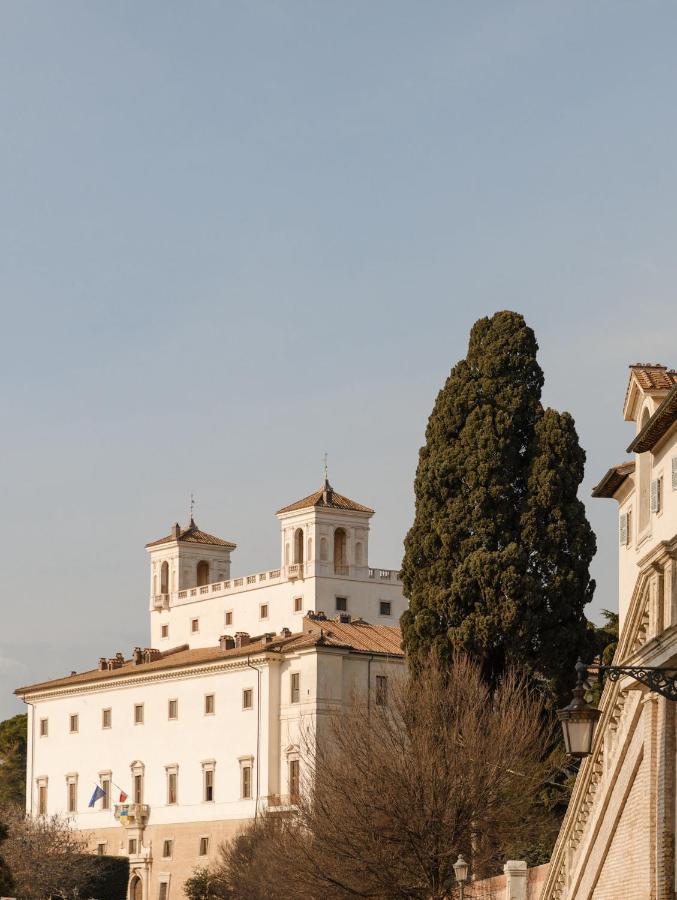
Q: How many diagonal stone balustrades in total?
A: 1